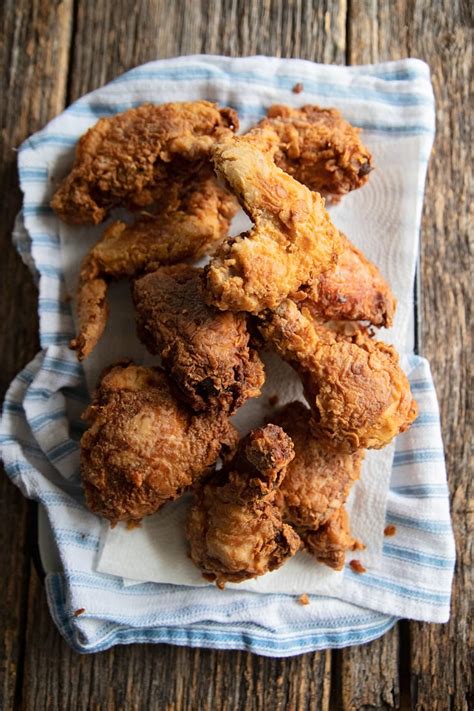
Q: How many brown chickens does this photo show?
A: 10